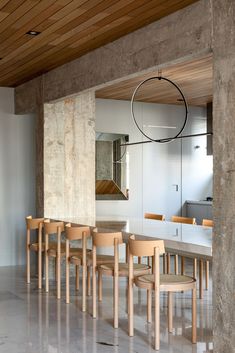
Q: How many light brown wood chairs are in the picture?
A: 8